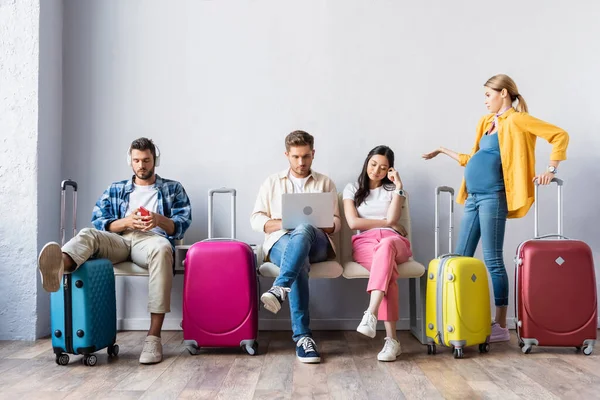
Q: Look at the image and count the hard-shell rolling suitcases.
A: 4